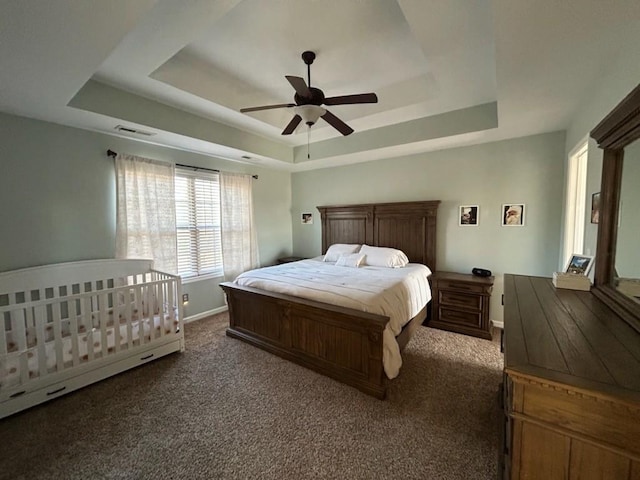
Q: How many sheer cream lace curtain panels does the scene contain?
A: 2